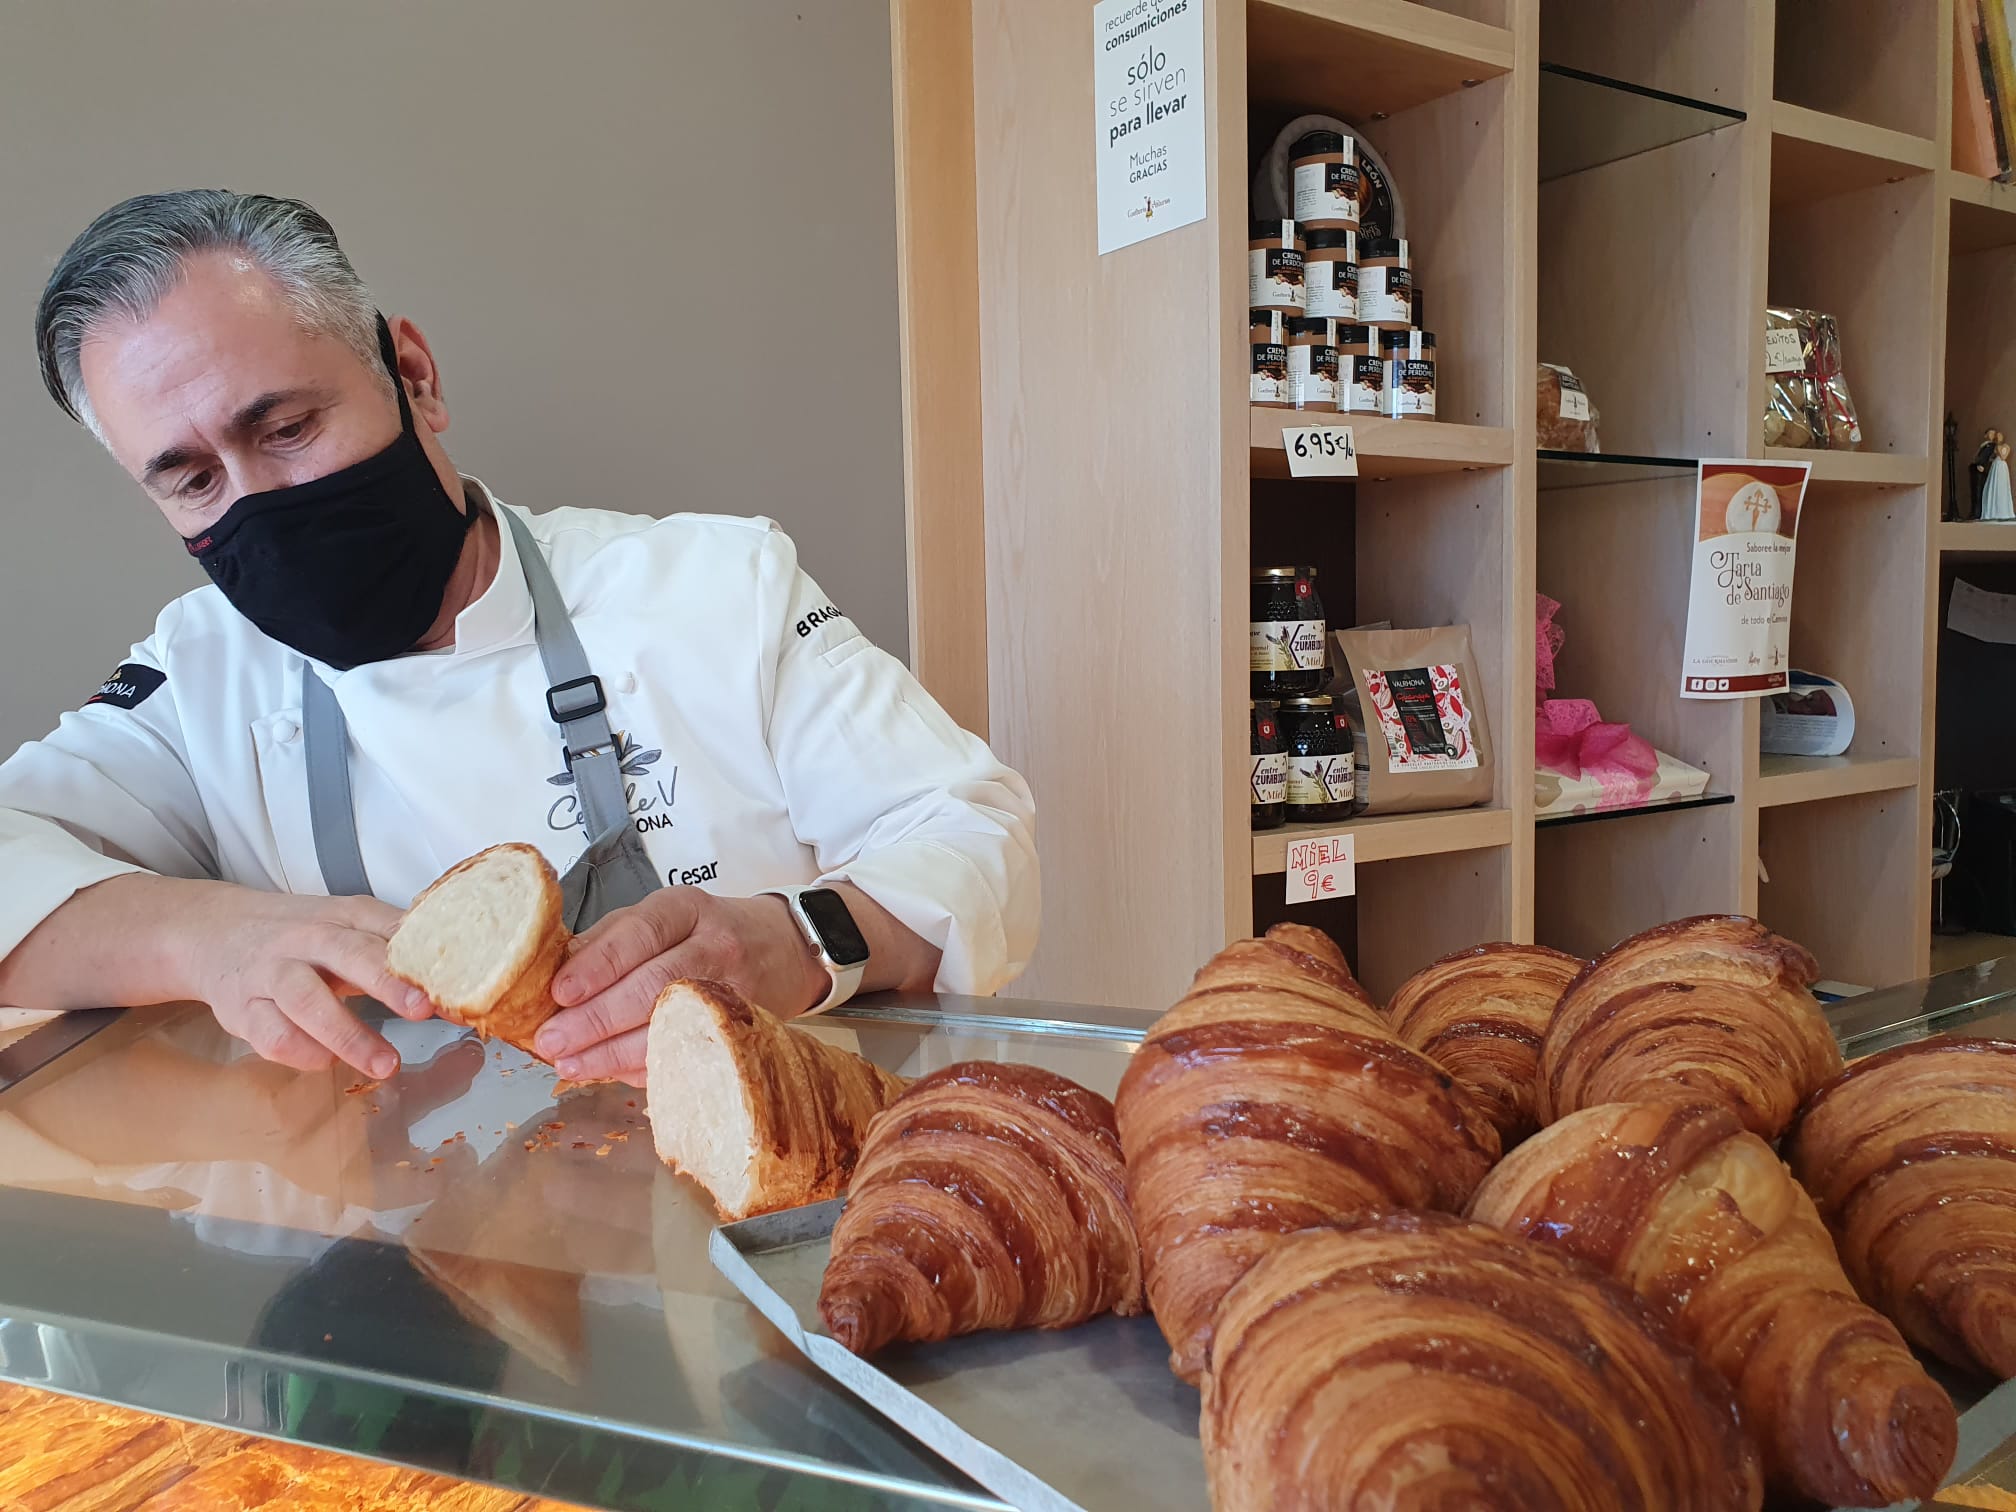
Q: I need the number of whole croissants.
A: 7